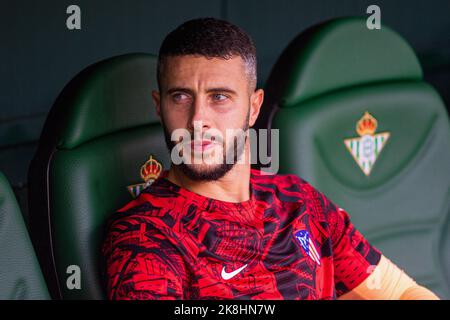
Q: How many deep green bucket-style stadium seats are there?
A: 3